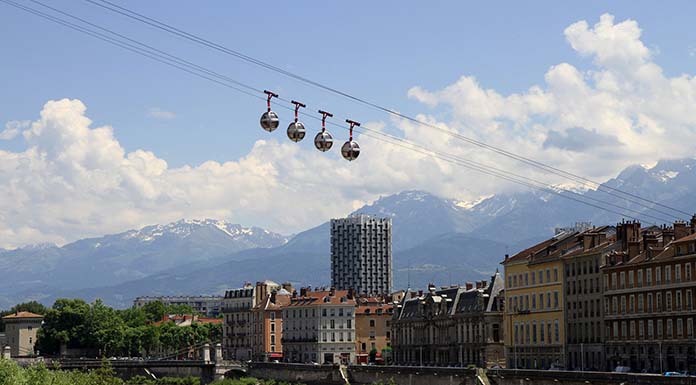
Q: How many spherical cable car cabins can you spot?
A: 4